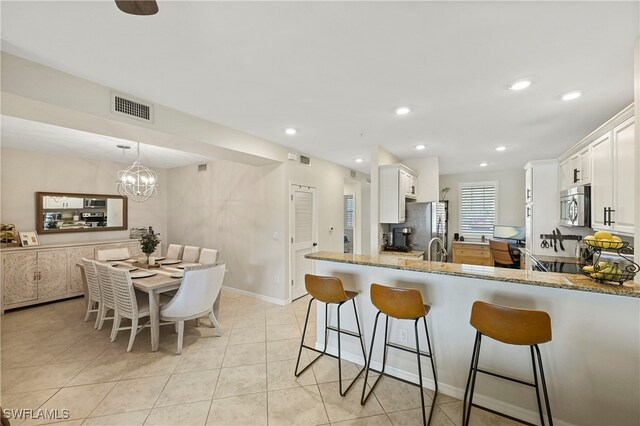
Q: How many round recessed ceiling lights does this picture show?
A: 8